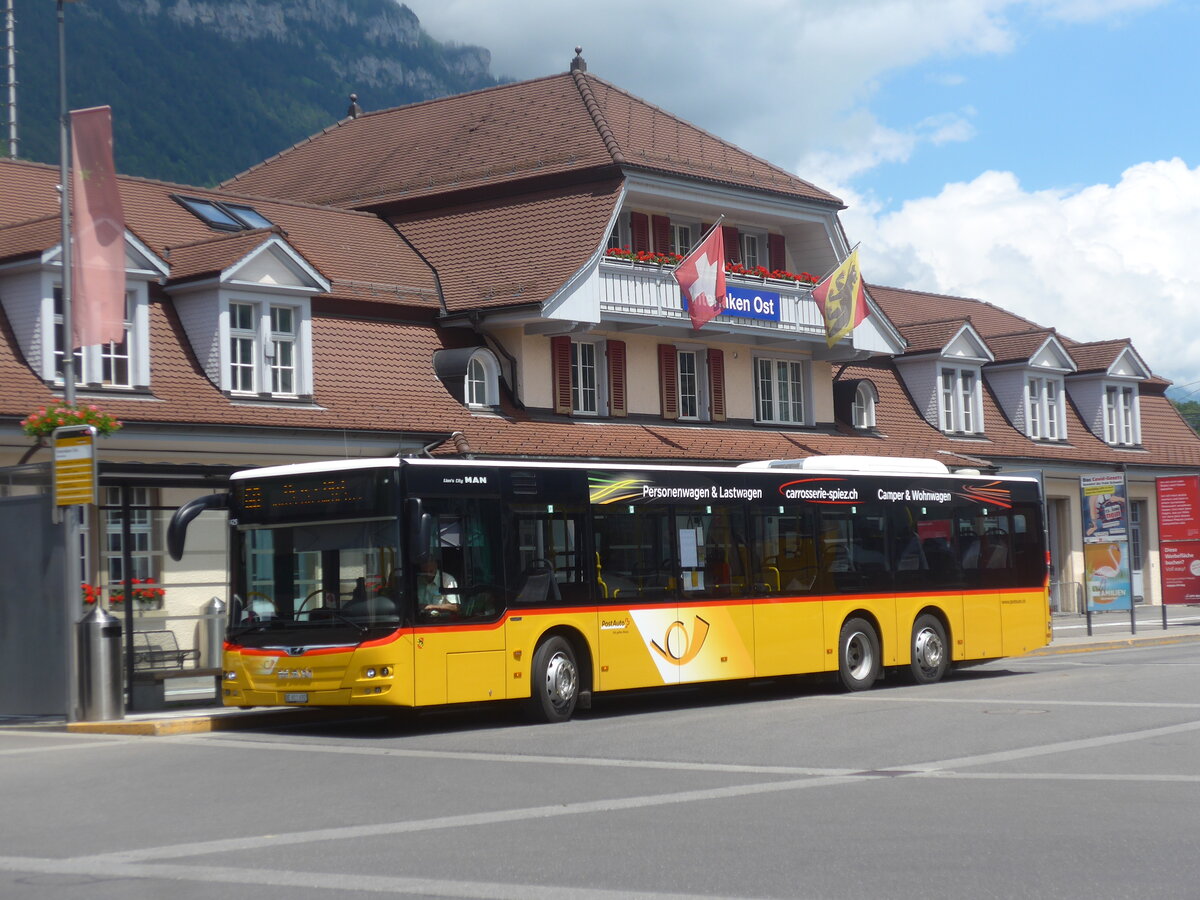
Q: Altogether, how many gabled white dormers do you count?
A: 5